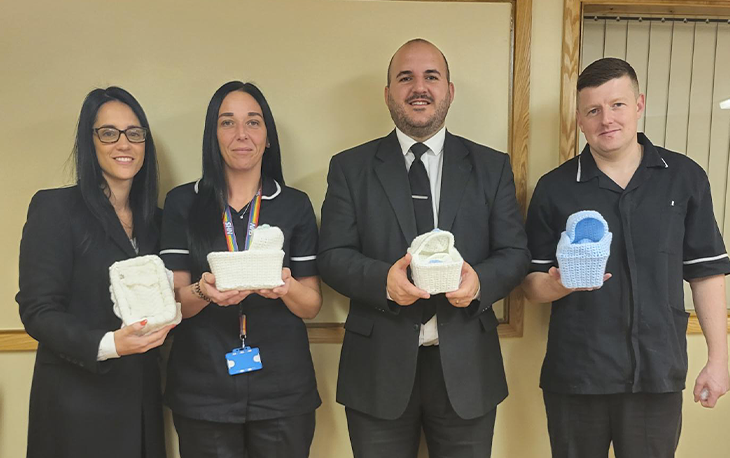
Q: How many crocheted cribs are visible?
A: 4